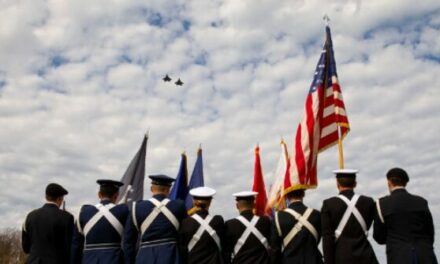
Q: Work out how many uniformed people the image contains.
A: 8